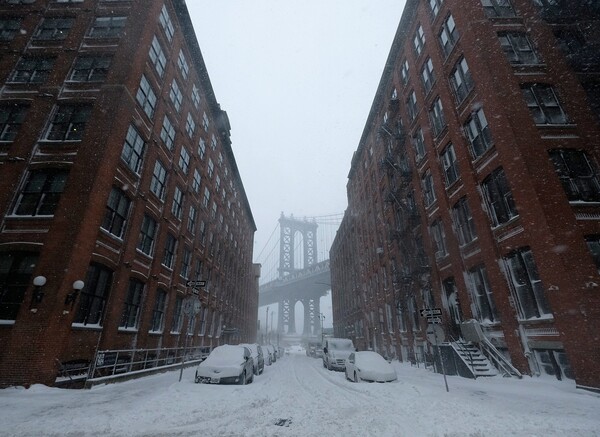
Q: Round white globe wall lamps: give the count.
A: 2